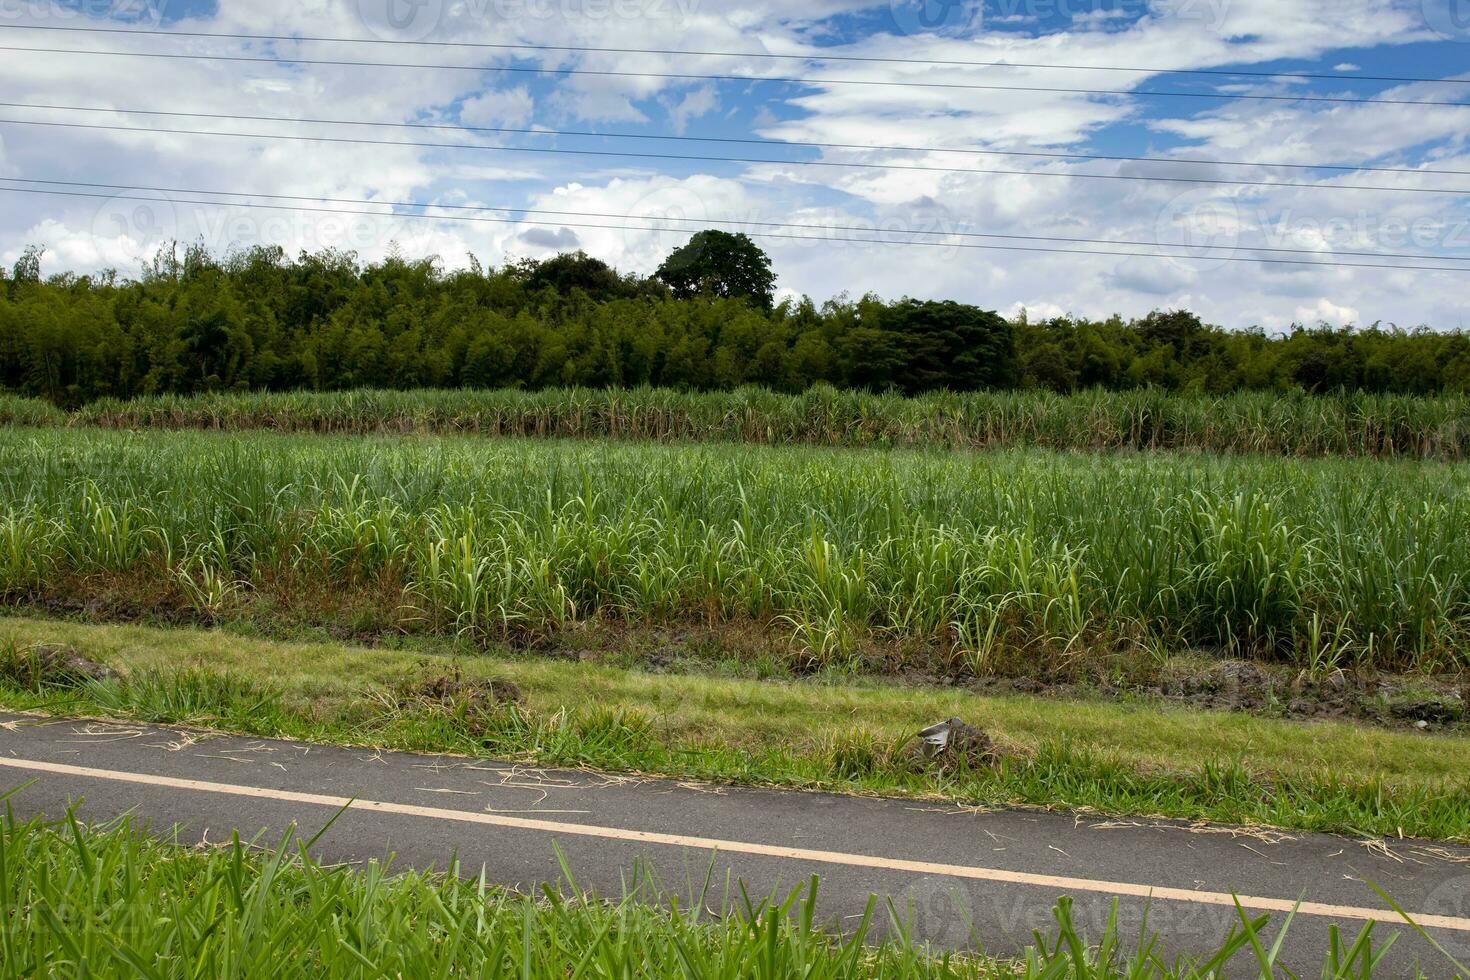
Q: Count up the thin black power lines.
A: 6